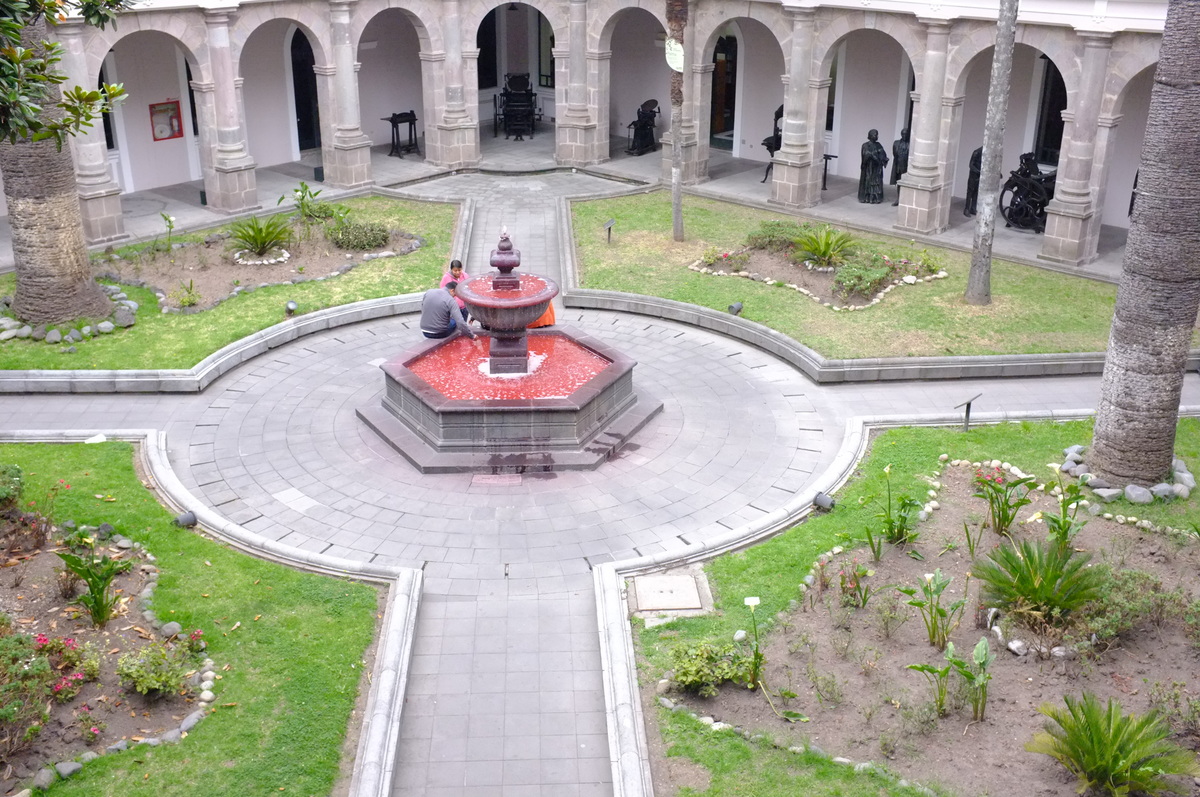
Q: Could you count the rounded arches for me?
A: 9